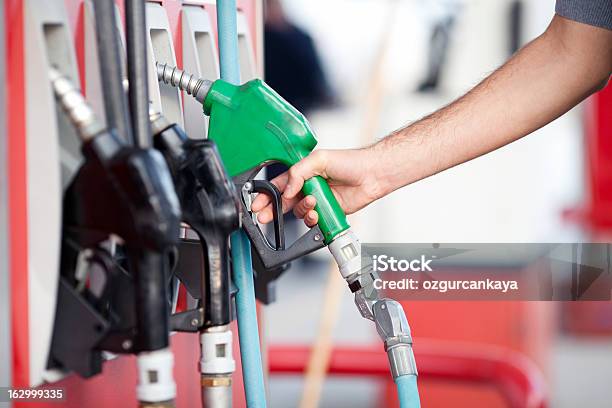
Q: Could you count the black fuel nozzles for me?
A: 2